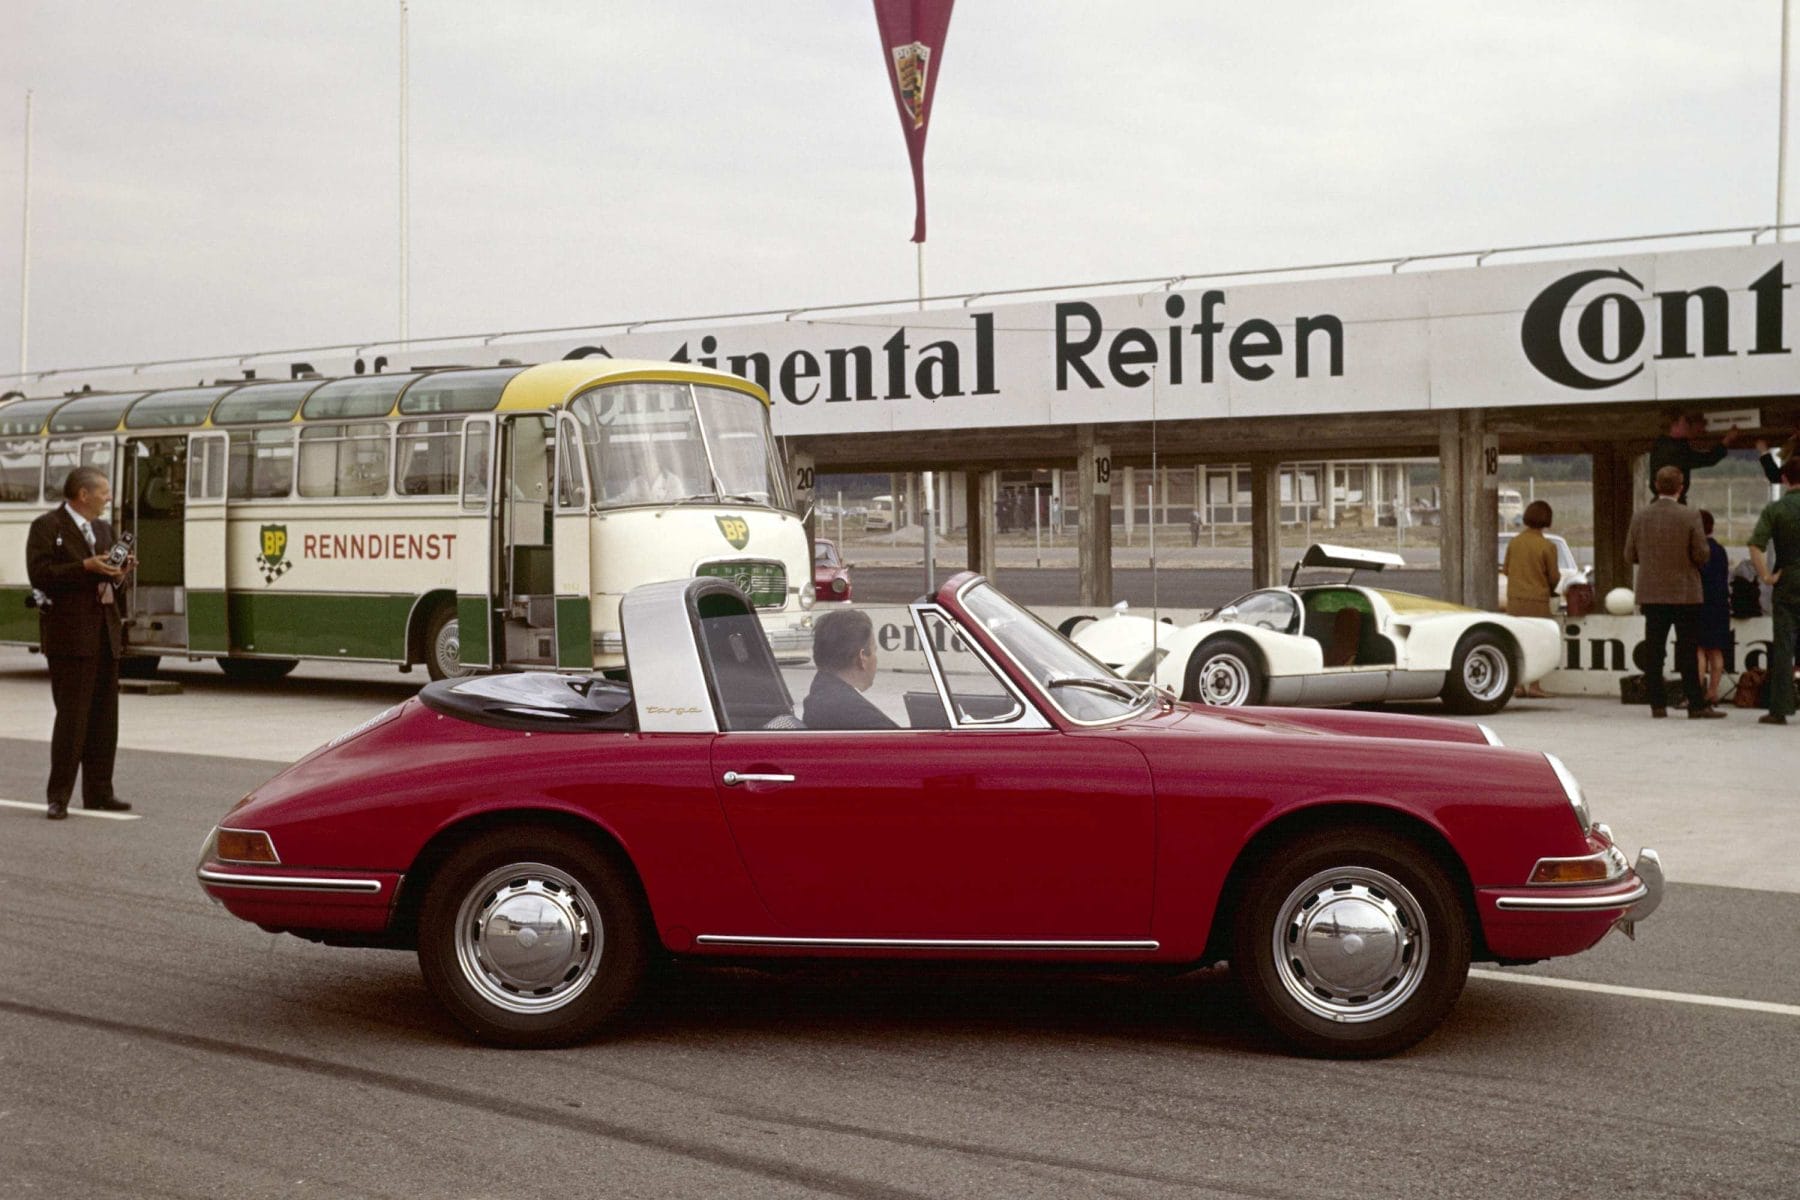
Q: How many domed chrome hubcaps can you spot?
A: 2